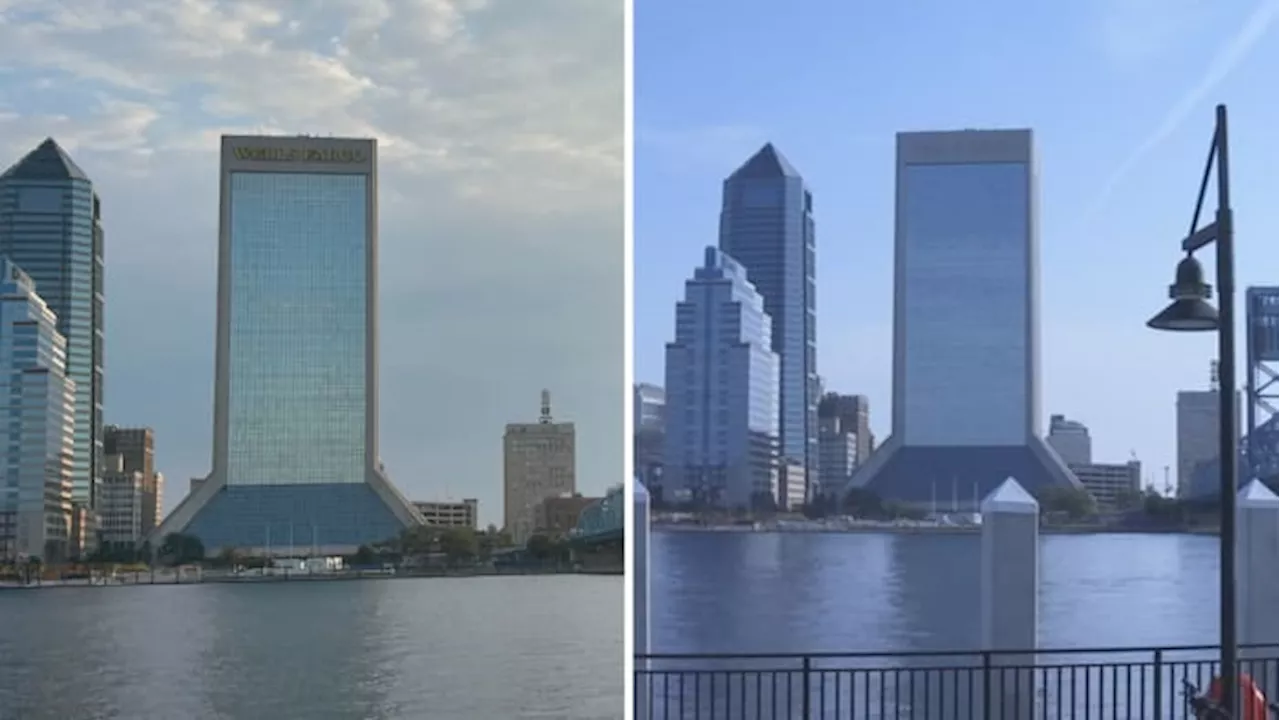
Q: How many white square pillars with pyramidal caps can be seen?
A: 3